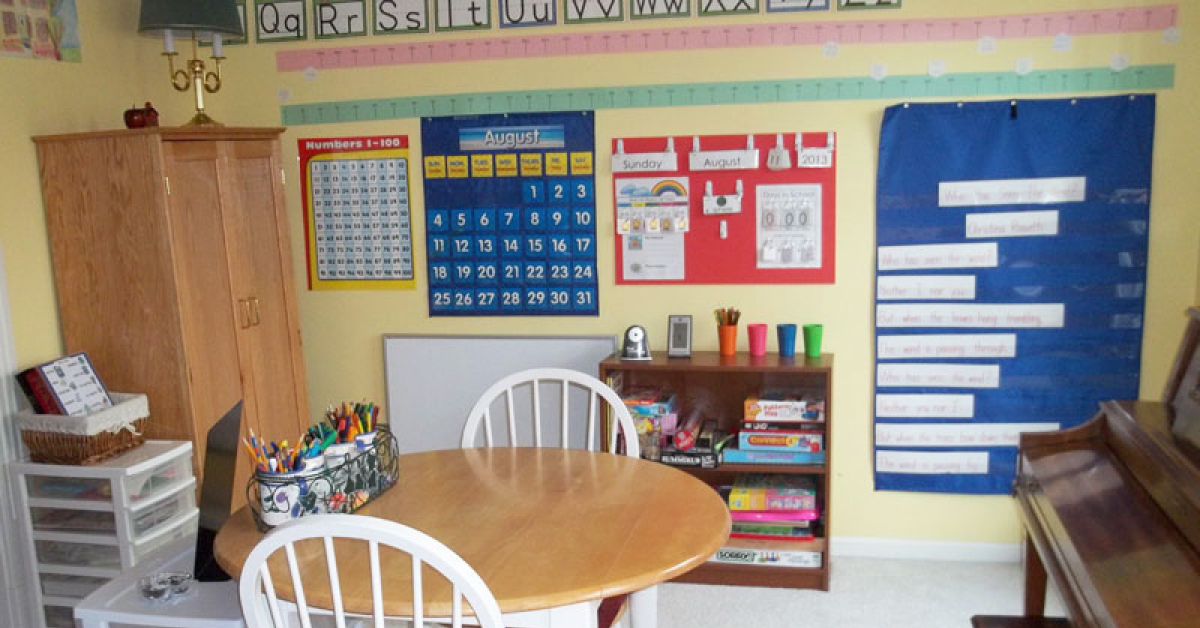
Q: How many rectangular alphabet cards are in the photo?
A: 11